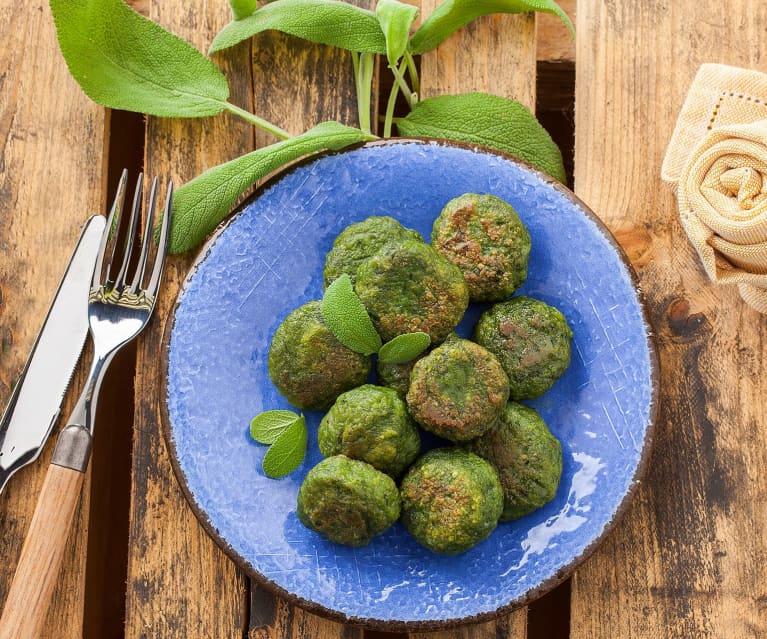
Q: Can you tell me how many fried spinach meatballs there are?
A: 11